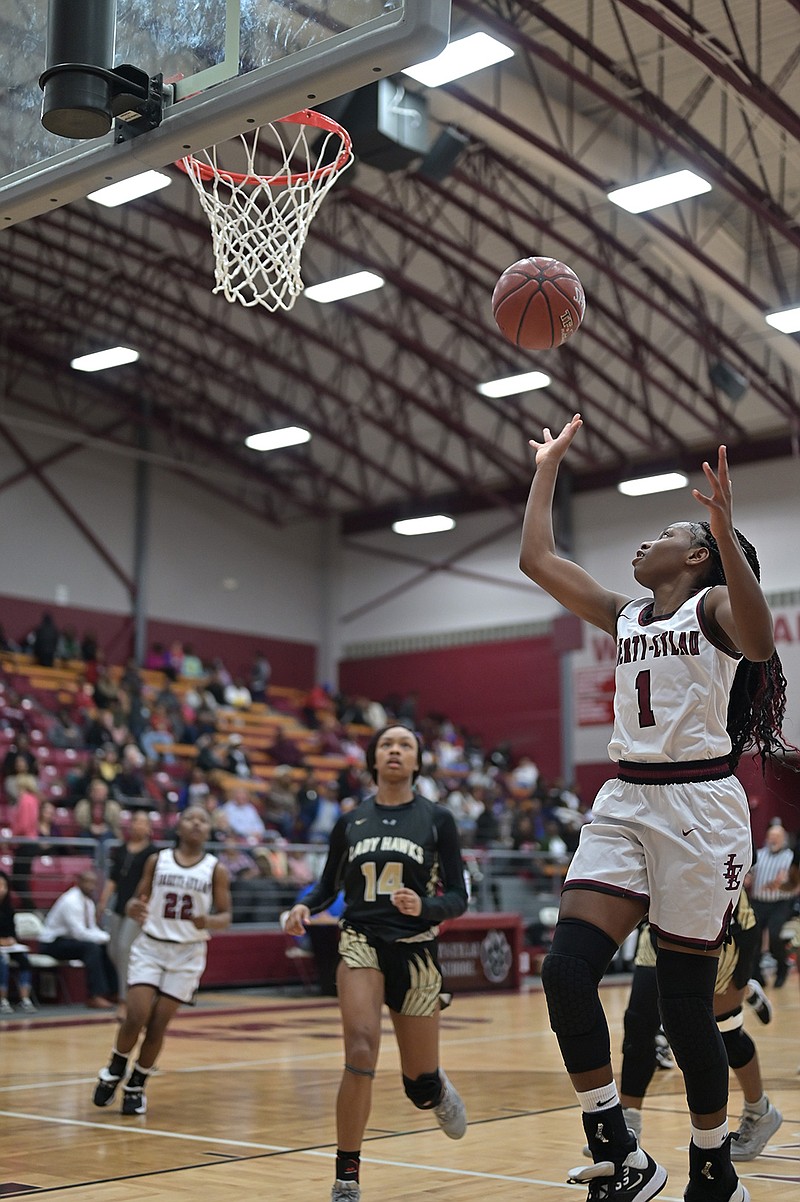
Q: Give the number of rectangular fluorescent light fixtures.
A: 10